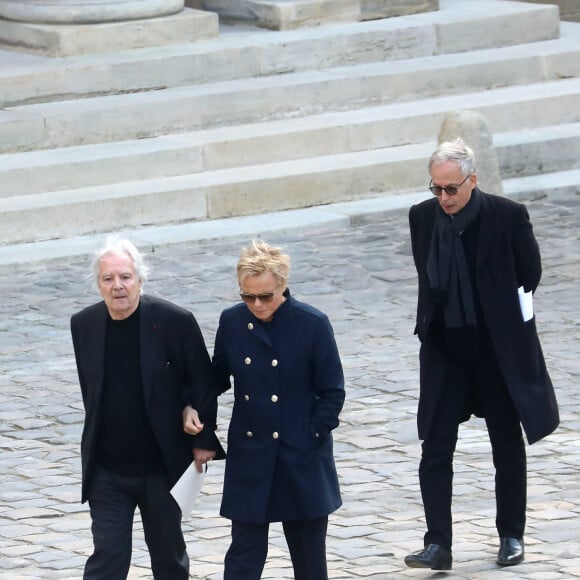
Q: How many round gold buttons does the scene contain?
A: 7